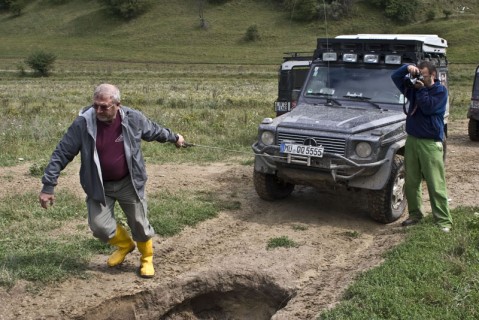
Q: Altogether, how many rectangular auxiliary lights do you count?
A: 4